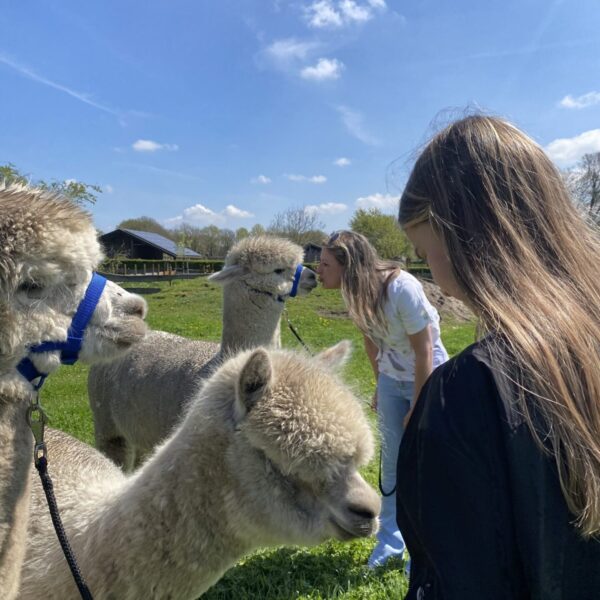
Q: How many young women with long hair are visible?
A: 2